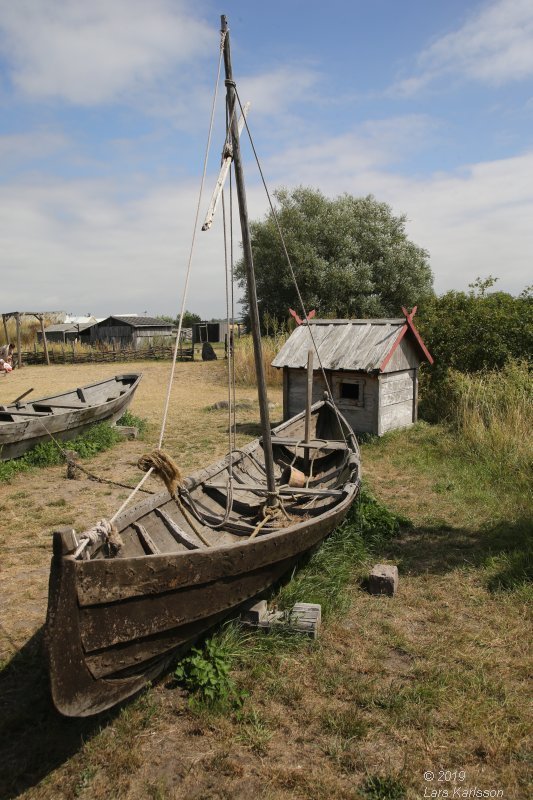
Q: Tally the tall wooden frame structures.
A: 1